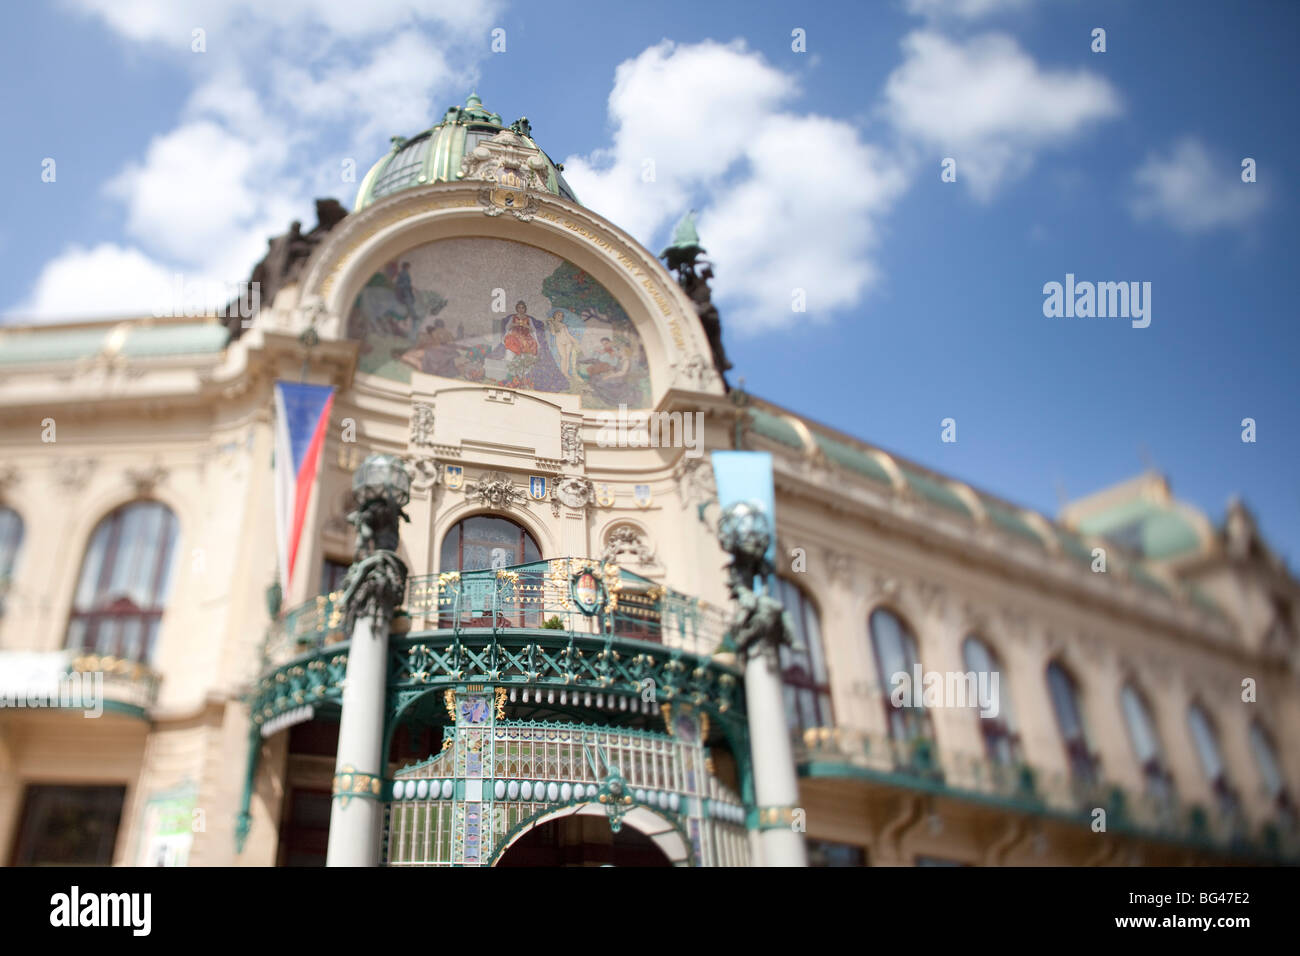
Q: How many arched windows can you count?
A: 10